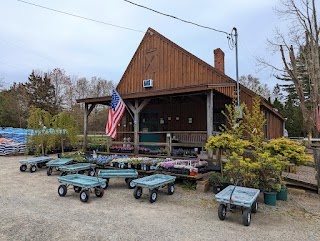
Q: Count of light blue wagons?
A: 7